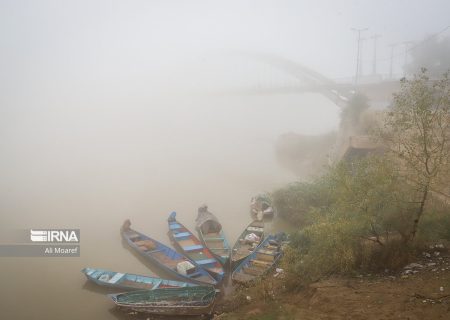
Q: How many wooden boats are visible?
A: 8